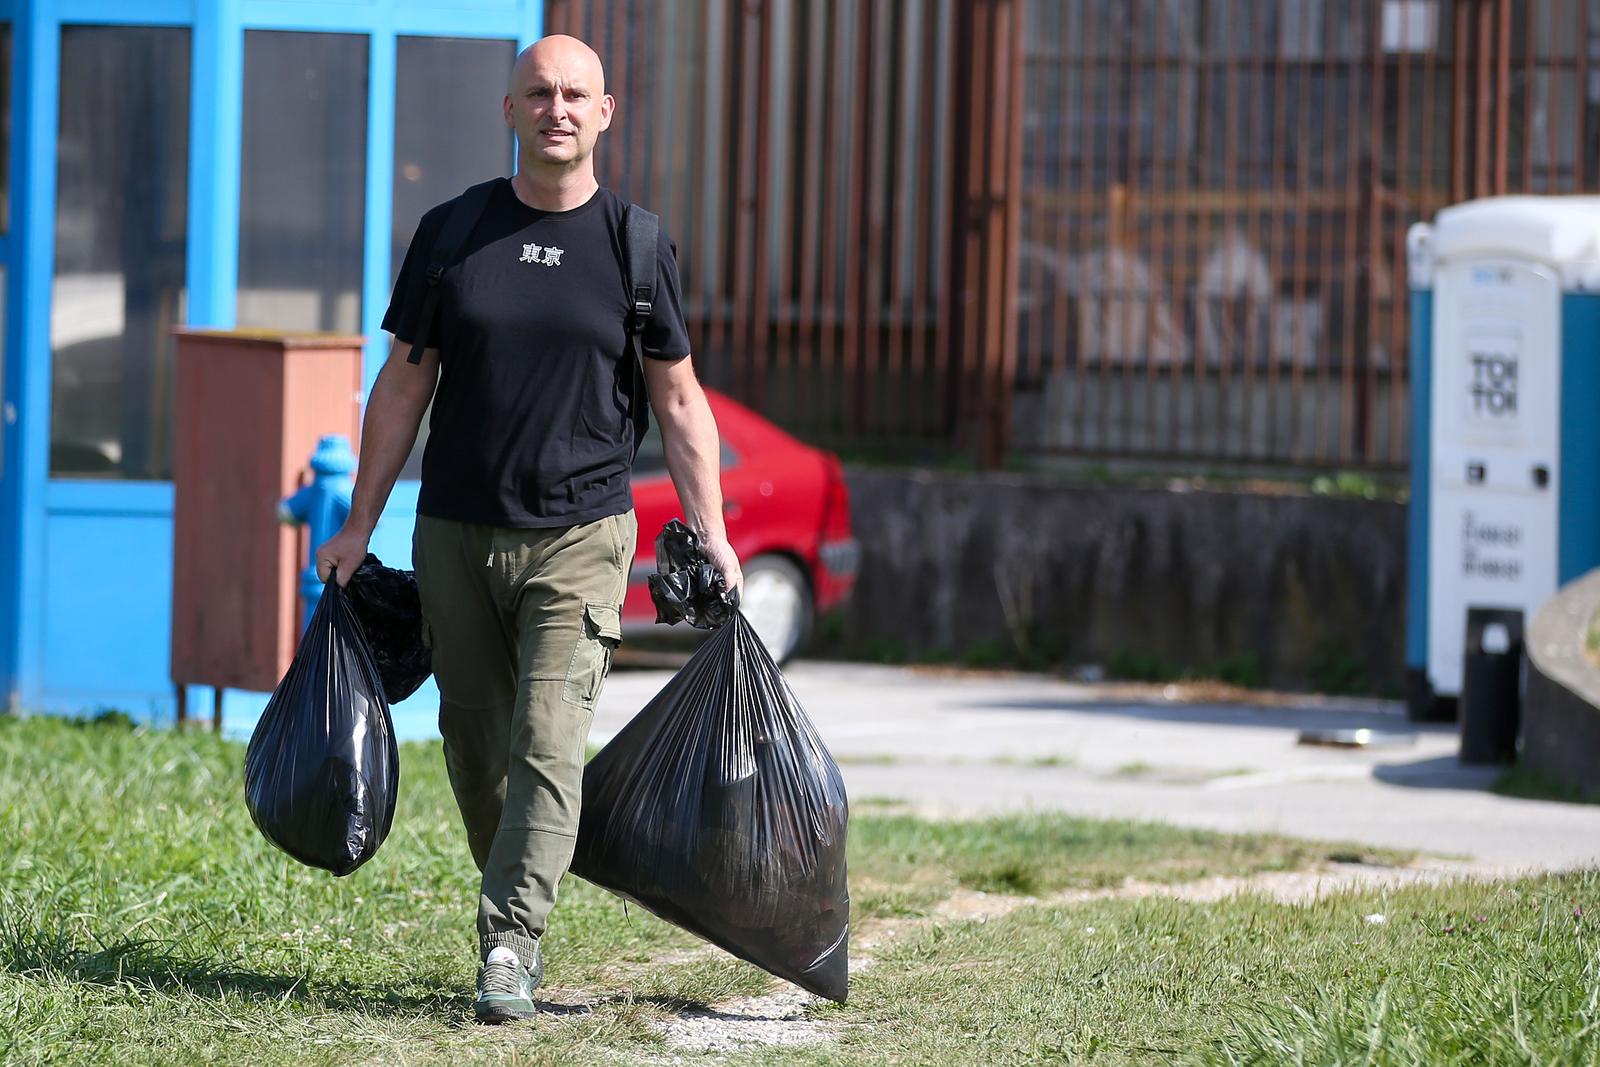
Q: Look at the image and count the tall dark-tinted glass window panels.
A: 3